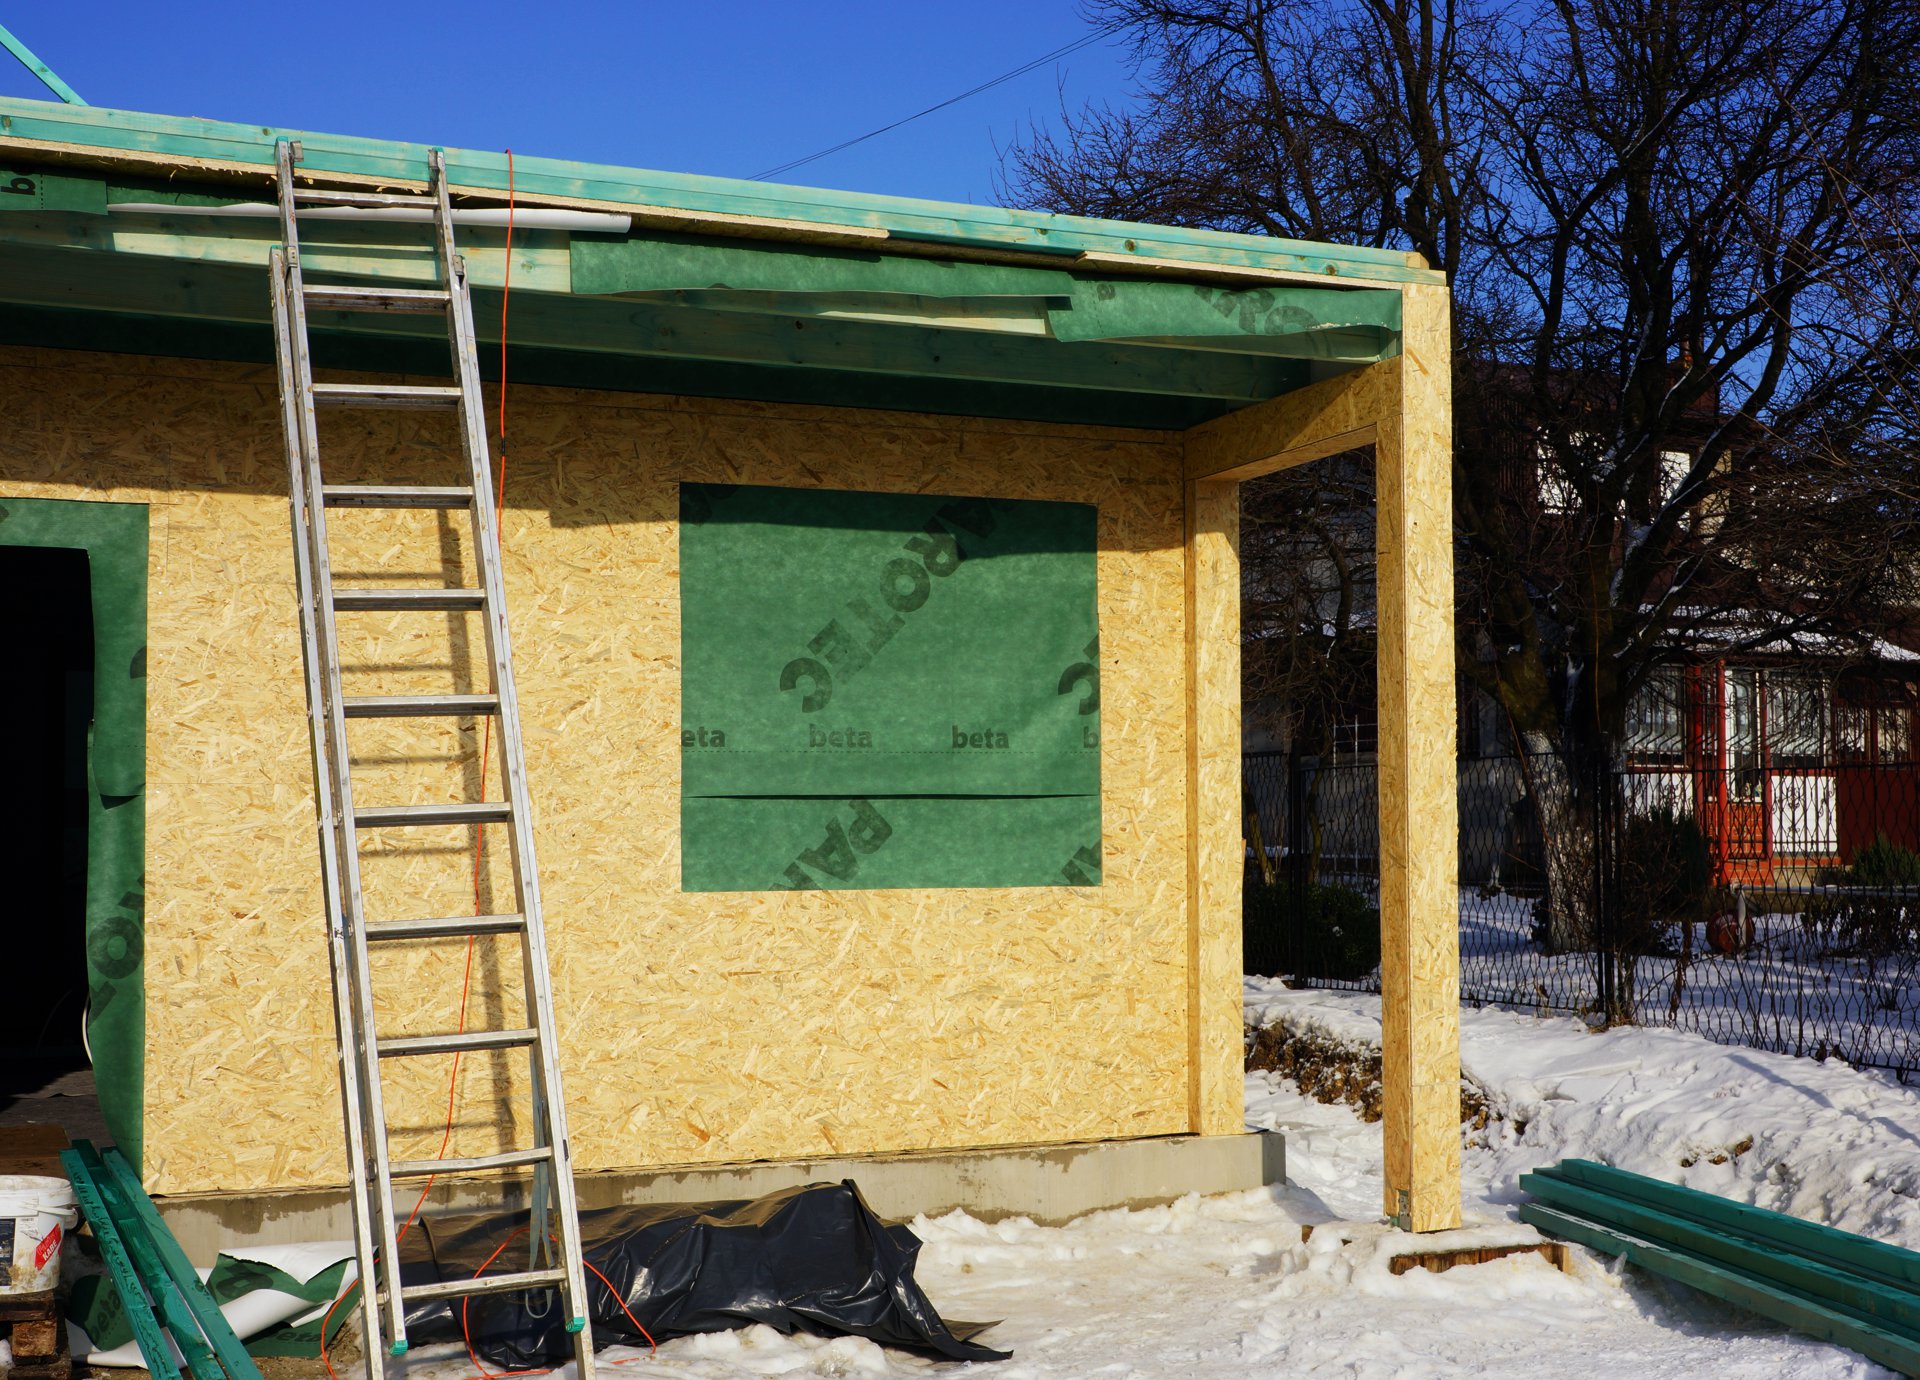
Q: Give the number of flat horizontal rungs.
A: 11